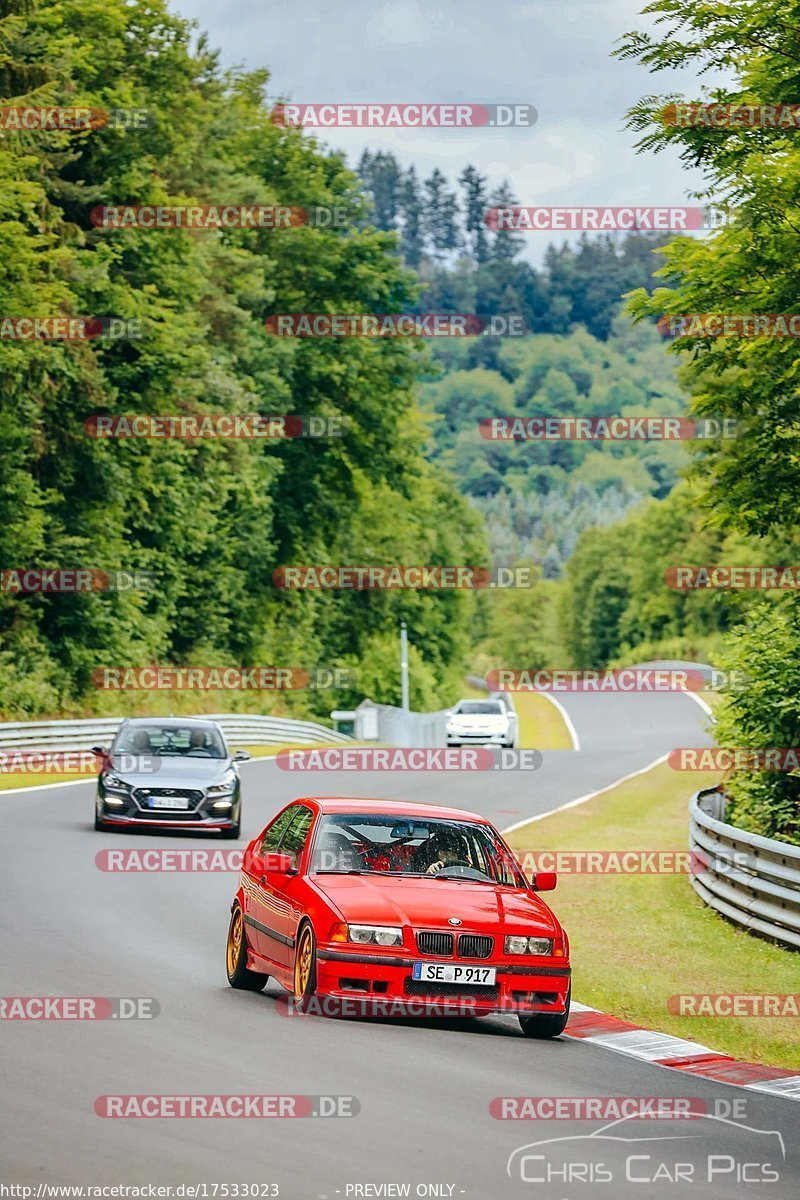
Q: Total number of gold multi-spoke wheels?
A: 2